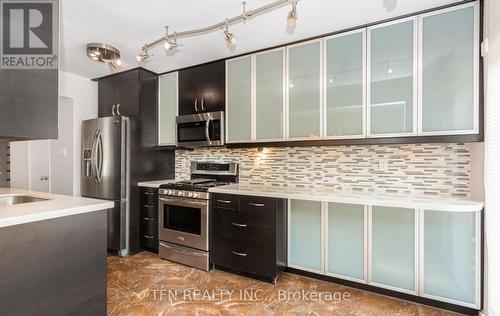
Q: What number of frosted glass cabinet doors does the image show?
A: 11